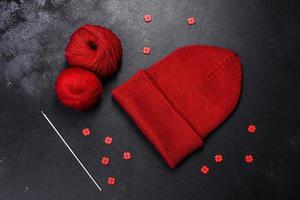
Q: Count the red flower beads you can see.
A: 12